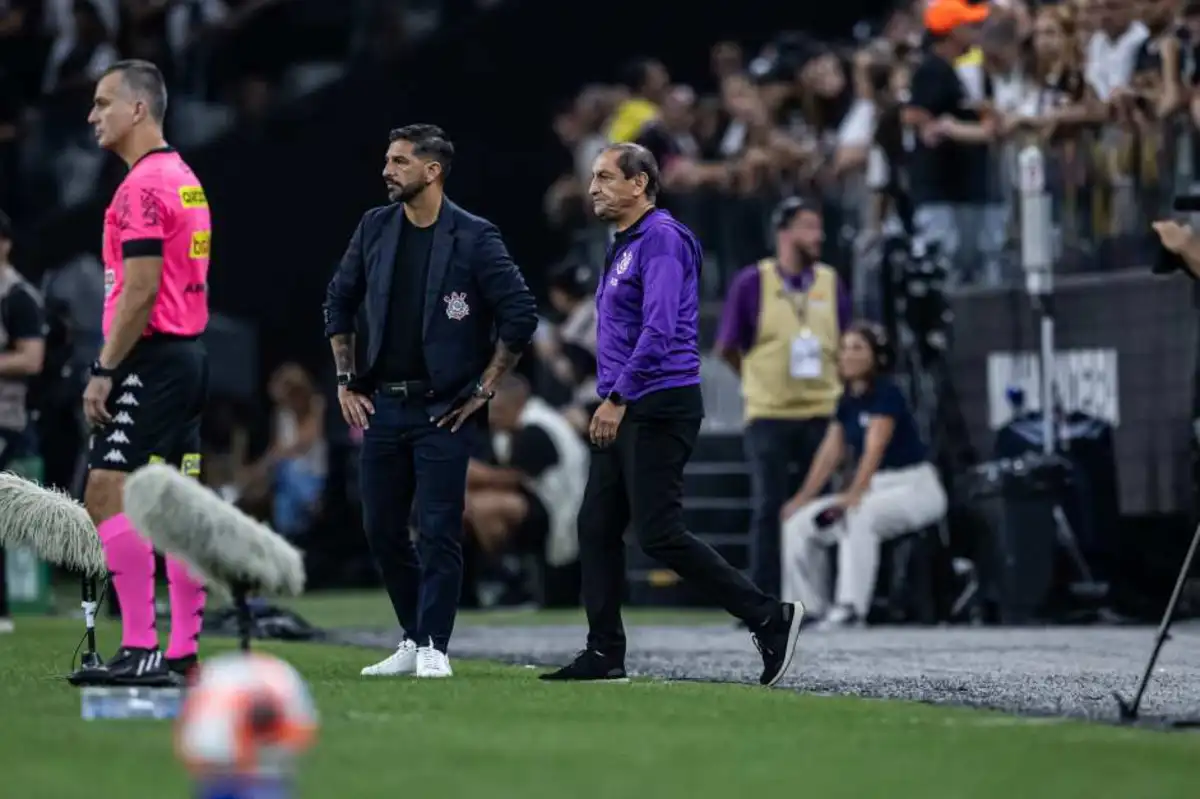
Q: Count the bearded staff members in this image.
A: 2